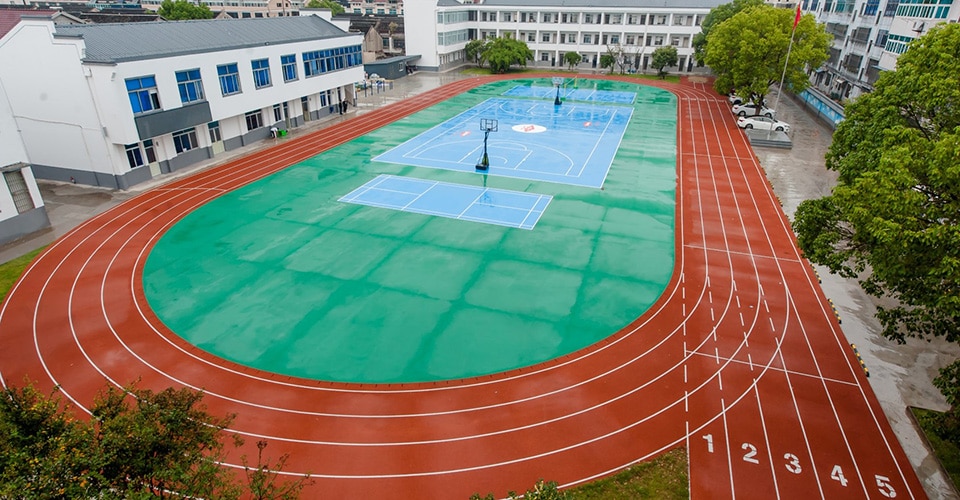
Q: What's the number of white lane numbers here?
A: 5